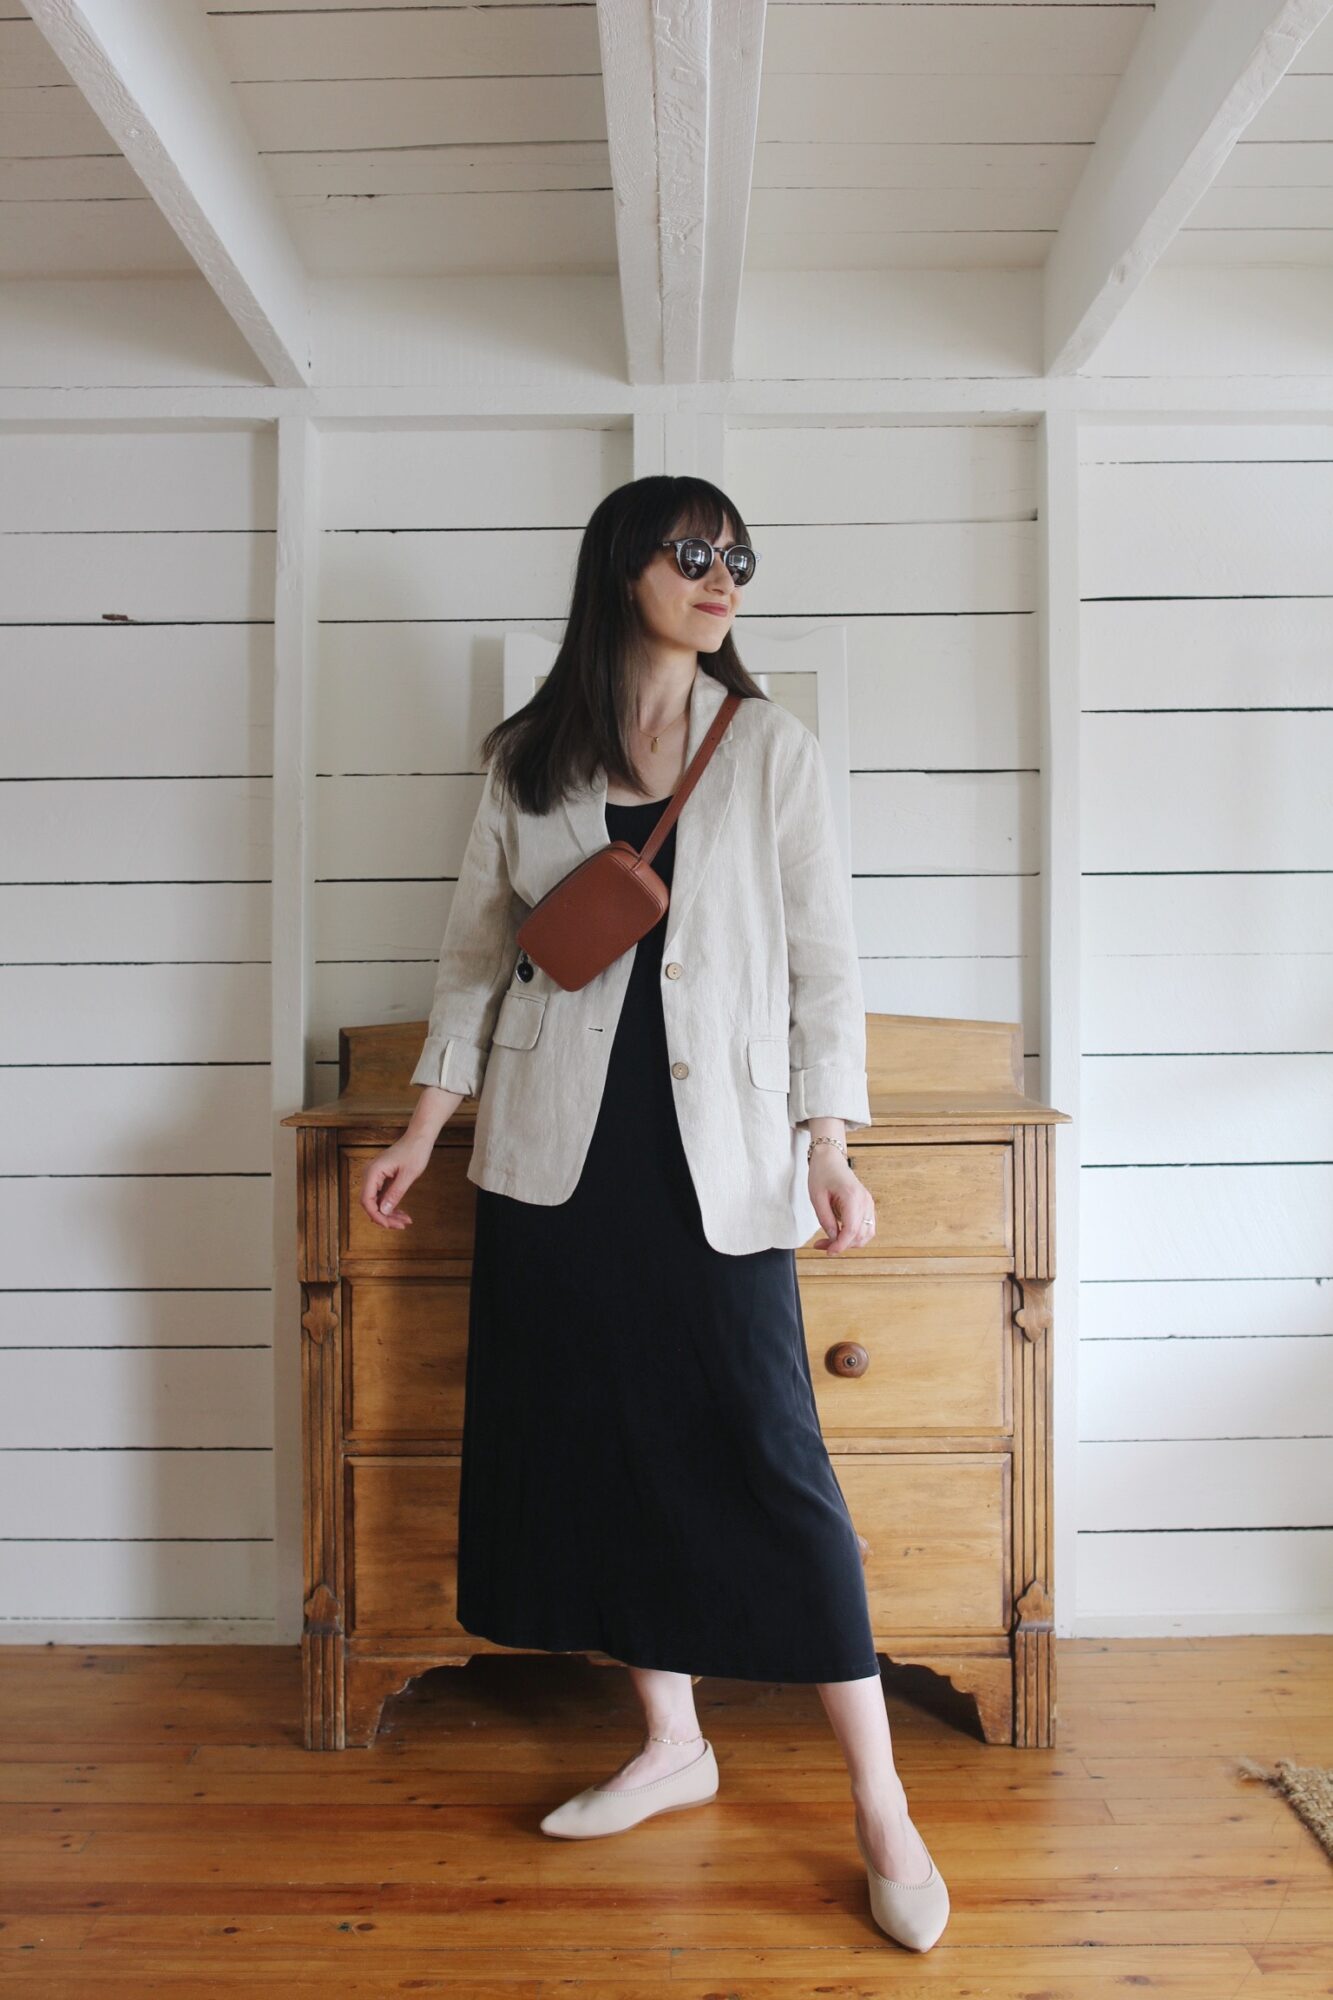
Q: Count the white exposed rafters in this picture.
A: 3